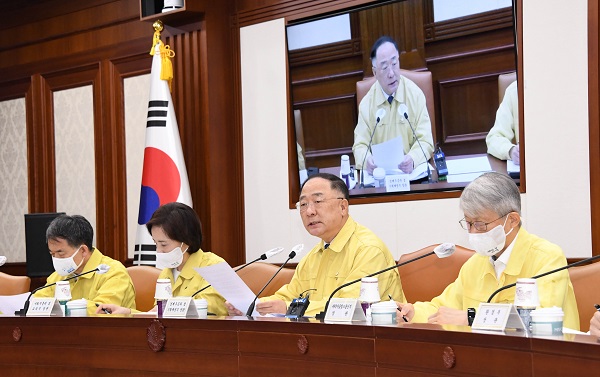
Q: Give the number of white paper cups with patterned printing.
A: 4